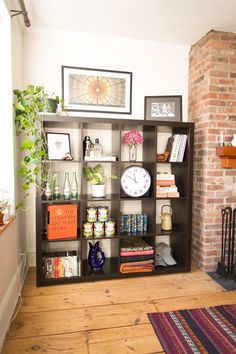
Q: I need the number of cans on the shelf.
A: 5